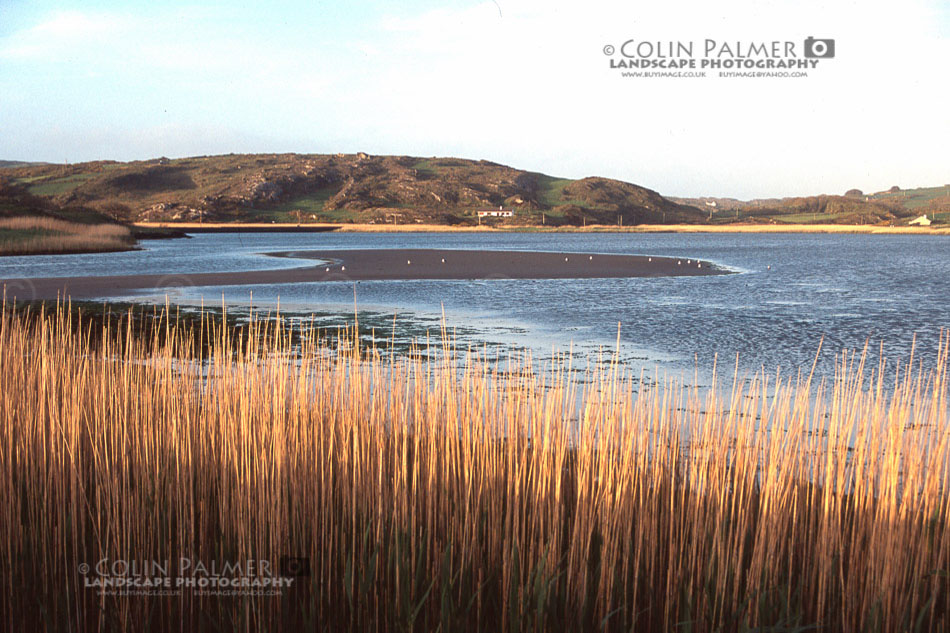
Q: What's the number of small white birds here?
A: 12